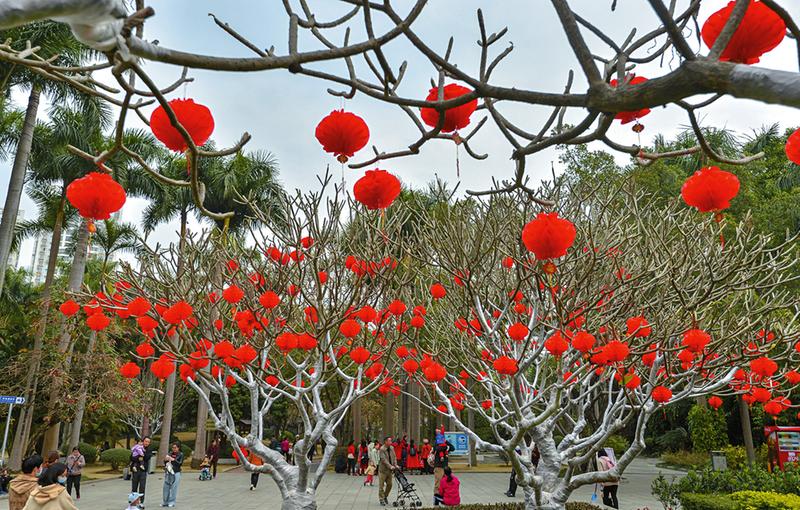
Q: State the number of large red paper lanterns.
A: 10